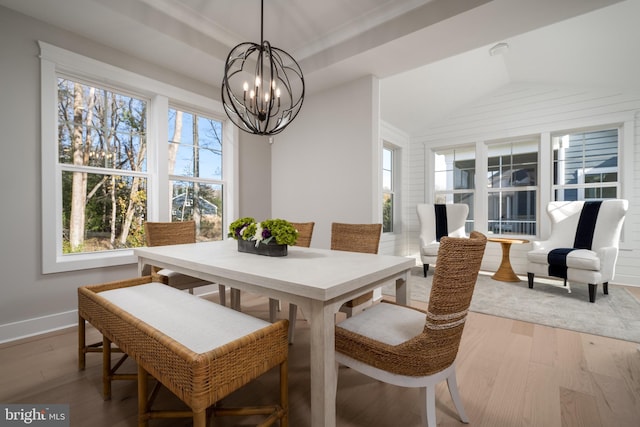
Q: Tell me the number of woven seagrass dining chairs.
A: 4